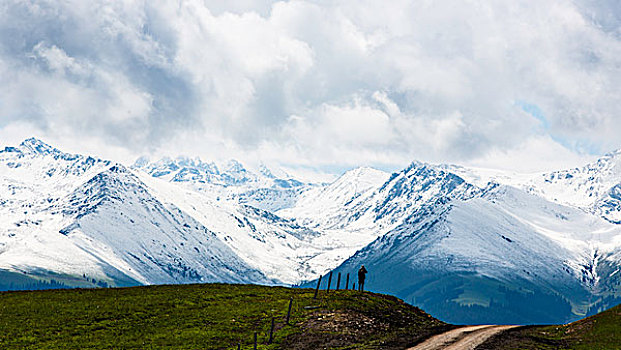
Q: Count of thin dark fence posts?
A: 9